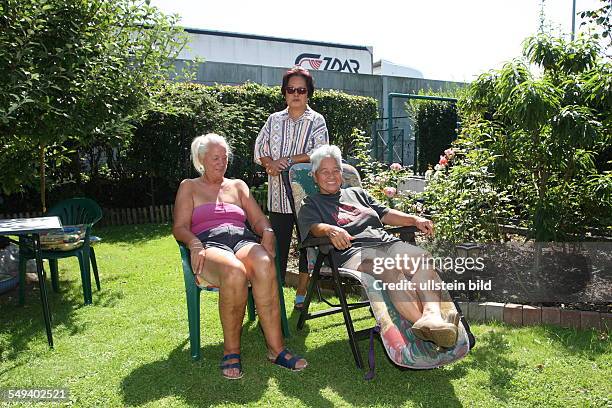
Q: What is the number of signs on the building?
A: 1